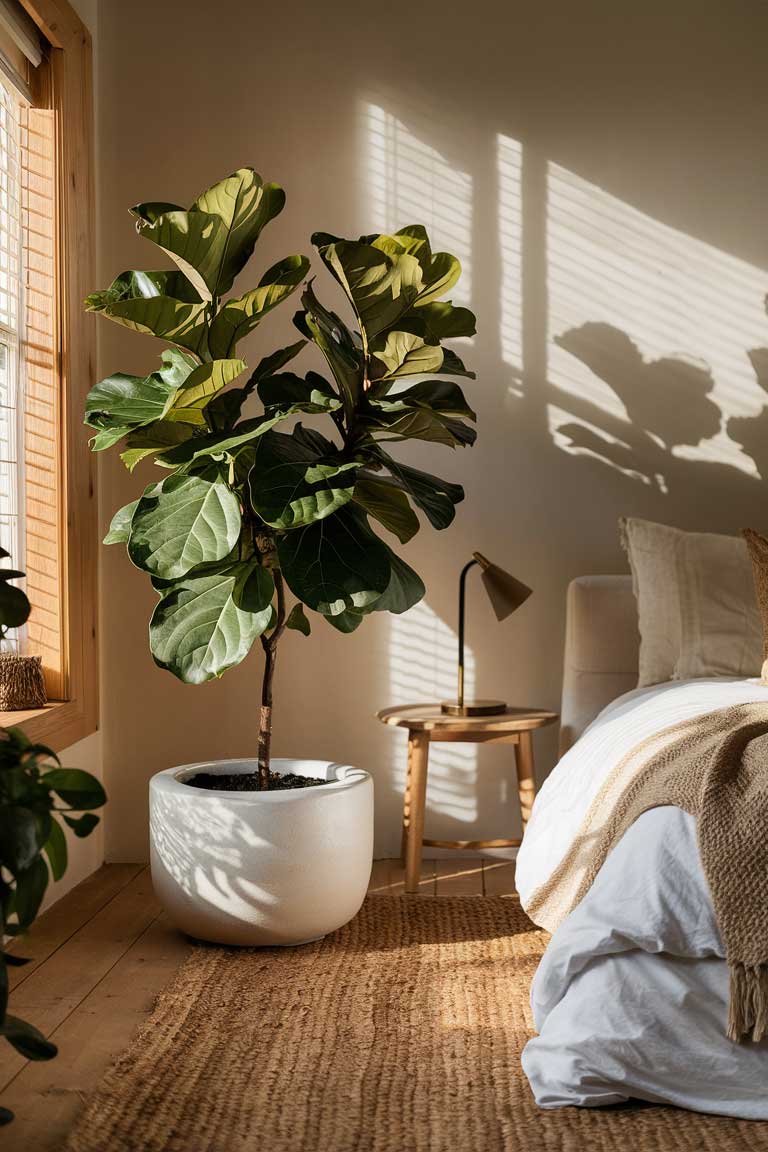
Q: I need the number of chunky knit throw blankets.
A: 1